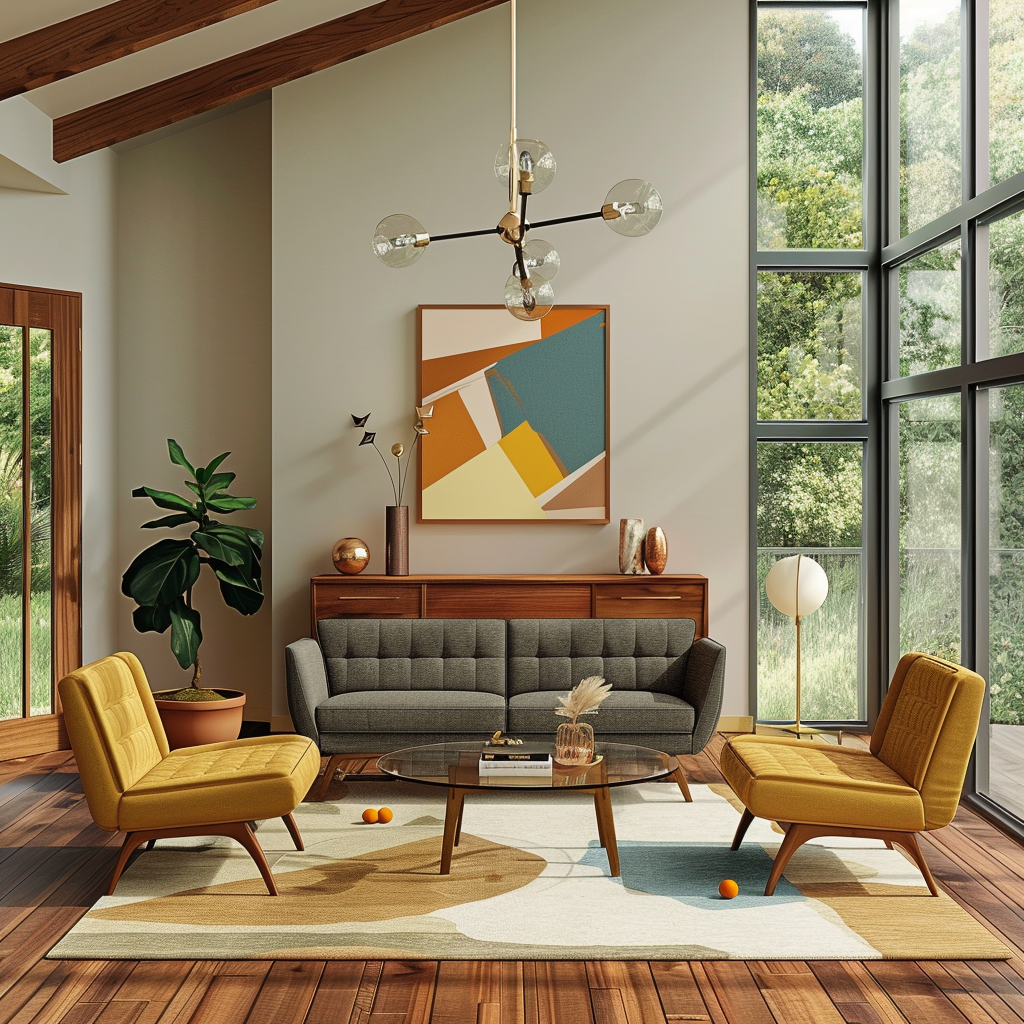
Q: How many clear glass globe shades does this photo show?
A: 5